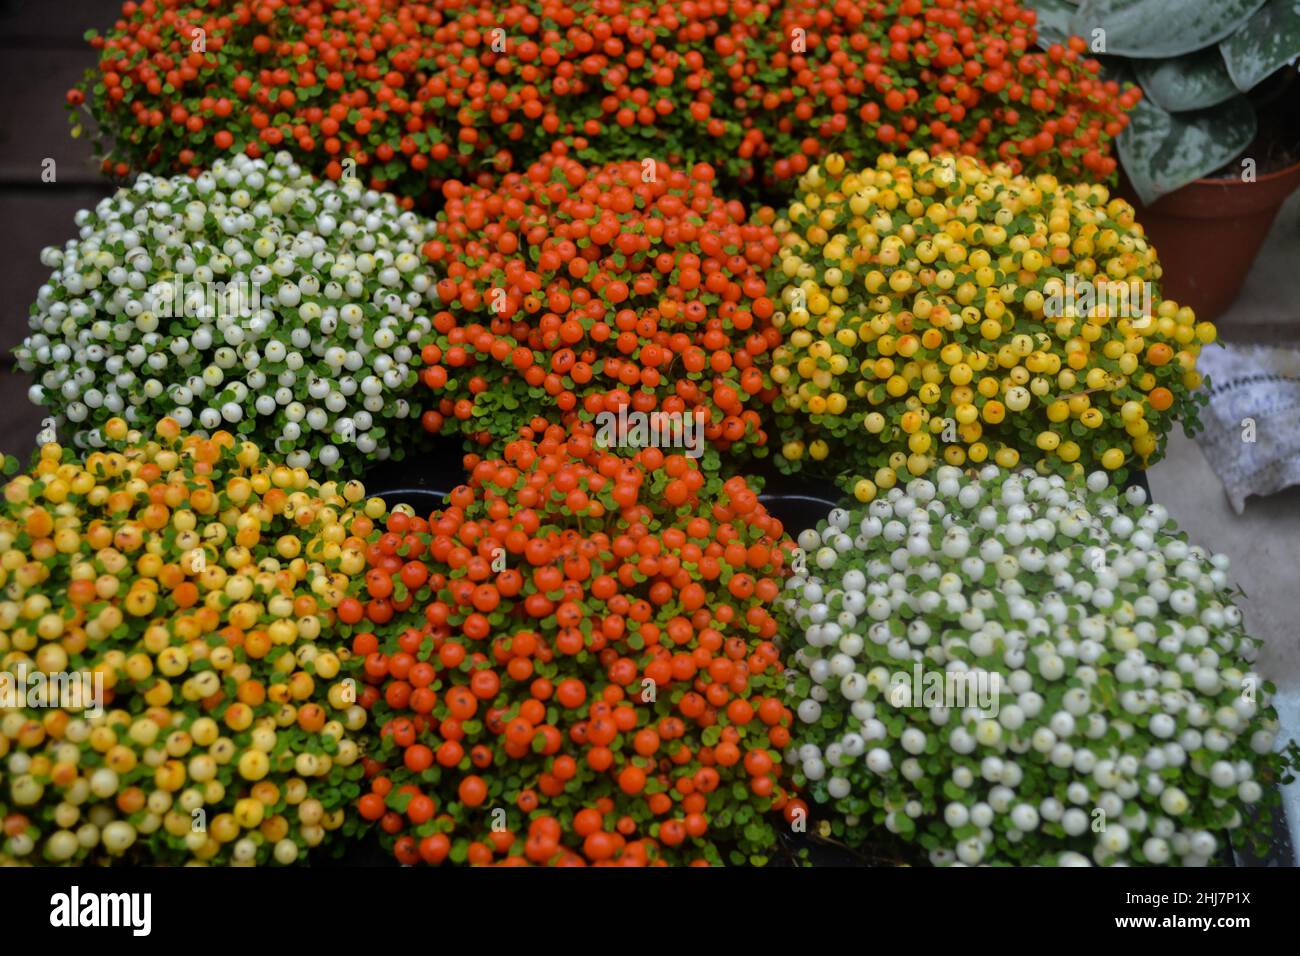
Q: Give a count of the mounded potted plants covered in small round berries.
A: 9